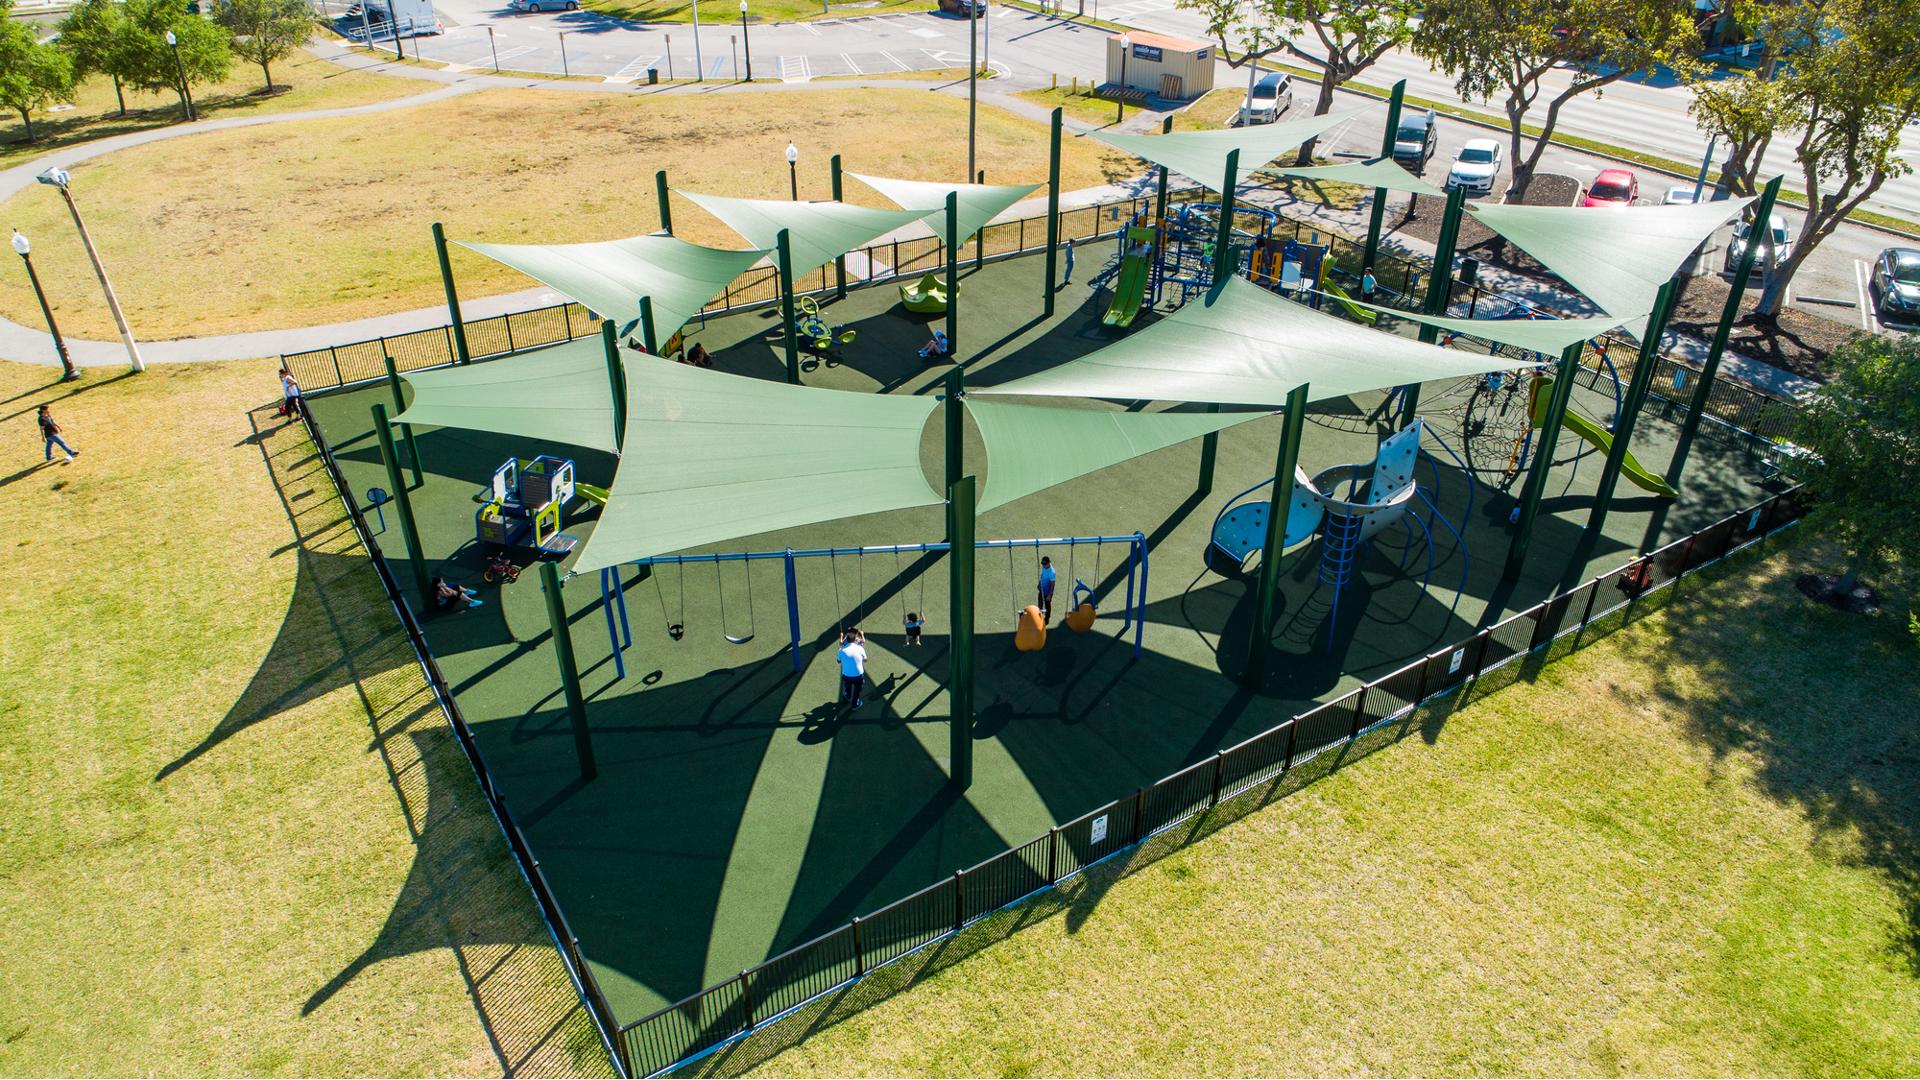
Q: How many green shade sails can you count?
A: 11